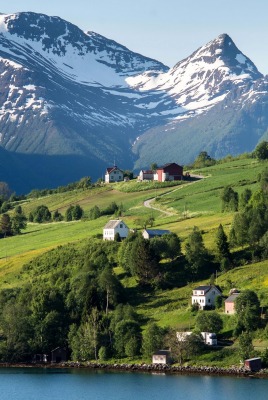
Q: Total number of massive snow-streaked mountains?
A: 2